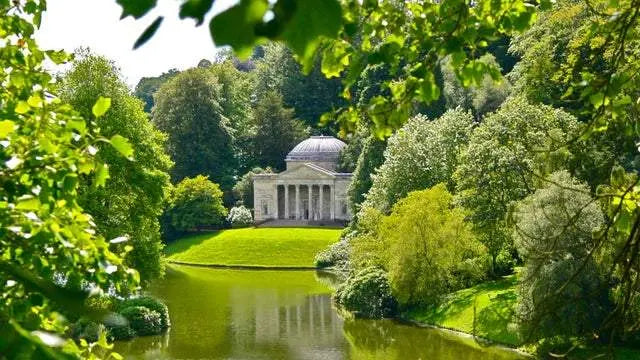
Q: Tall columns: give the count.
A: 6